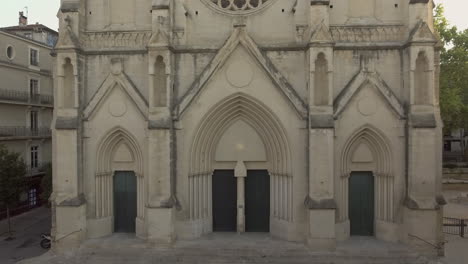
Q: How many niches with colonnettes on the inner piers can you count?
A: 2